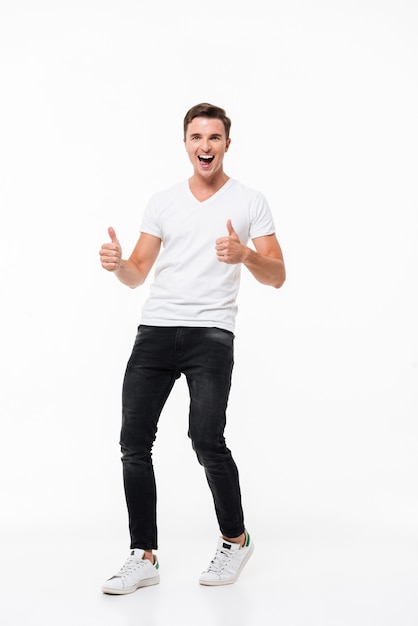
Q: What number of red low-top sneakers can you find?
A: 0